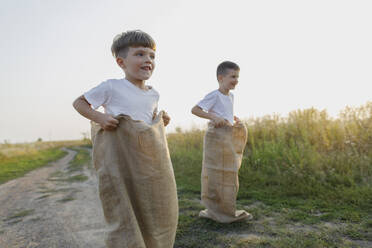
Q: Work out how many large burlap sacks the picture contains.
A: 2